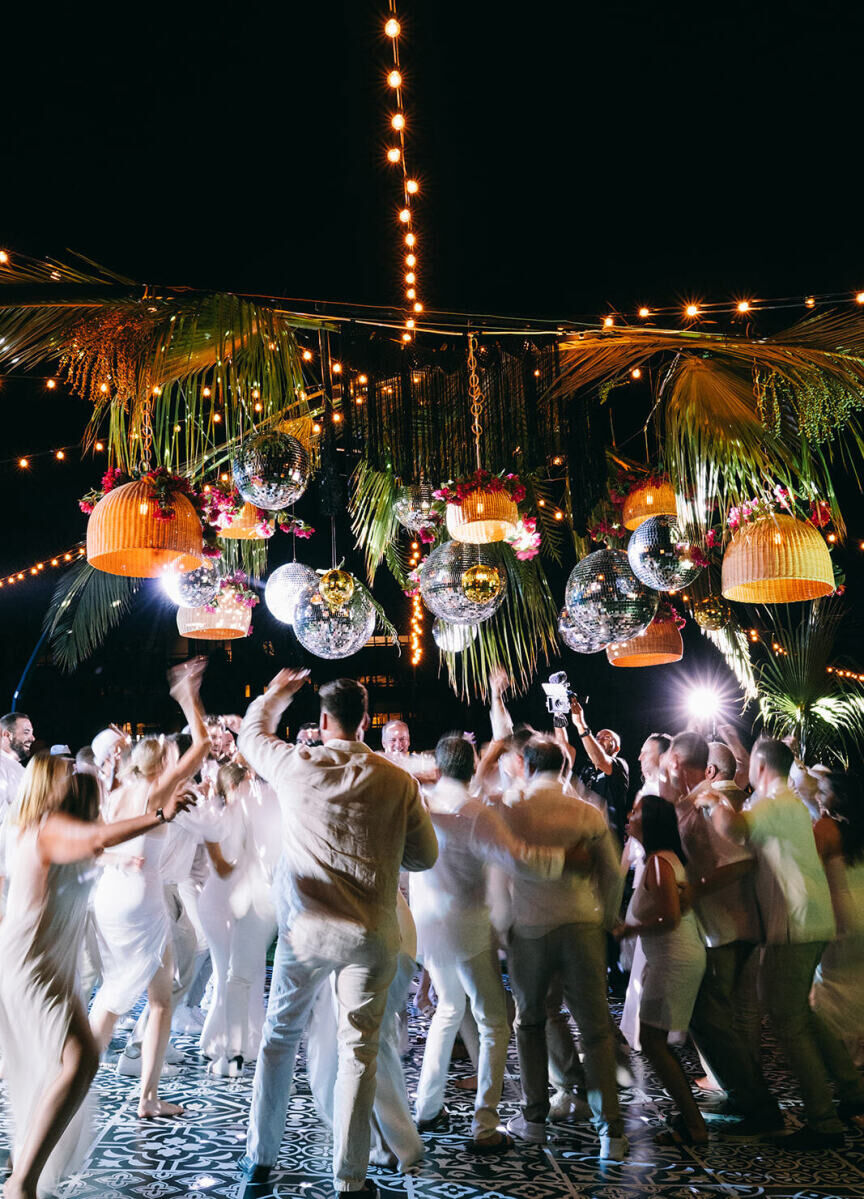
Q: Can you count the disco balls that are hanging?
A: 13